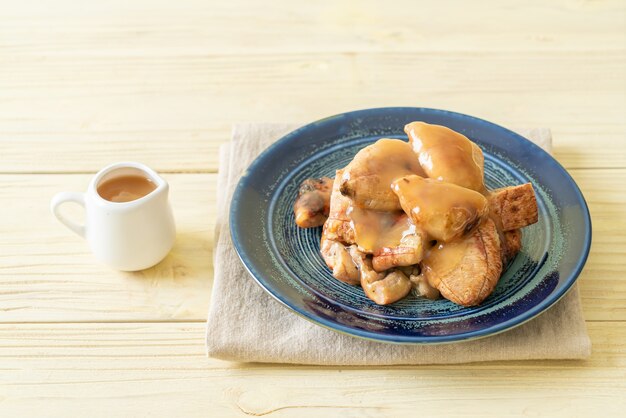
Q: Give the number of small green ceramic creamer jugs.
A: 0